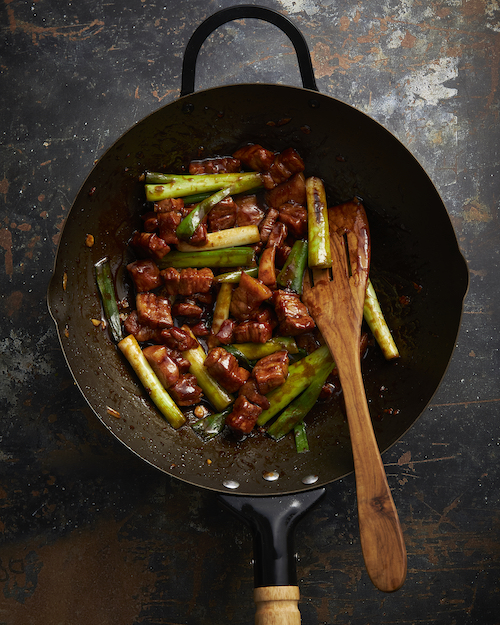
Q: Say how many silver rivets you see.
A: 3